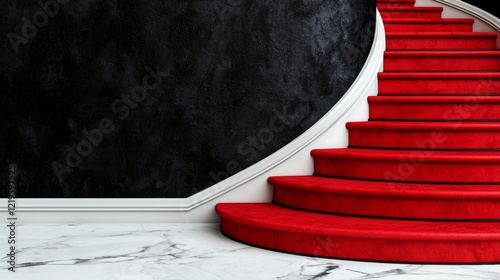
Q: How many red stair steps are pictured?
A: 11